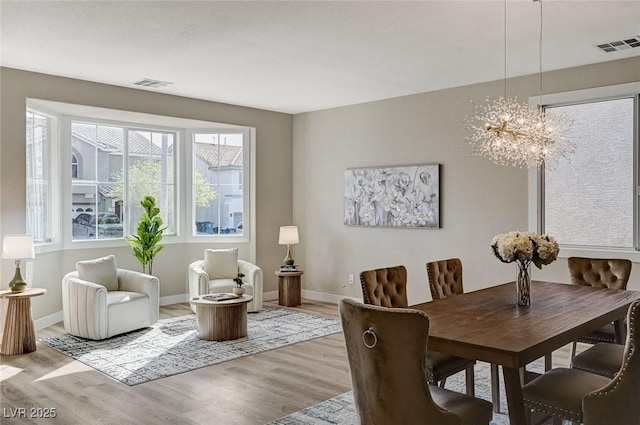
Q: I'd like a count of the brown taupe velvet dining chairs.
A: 6